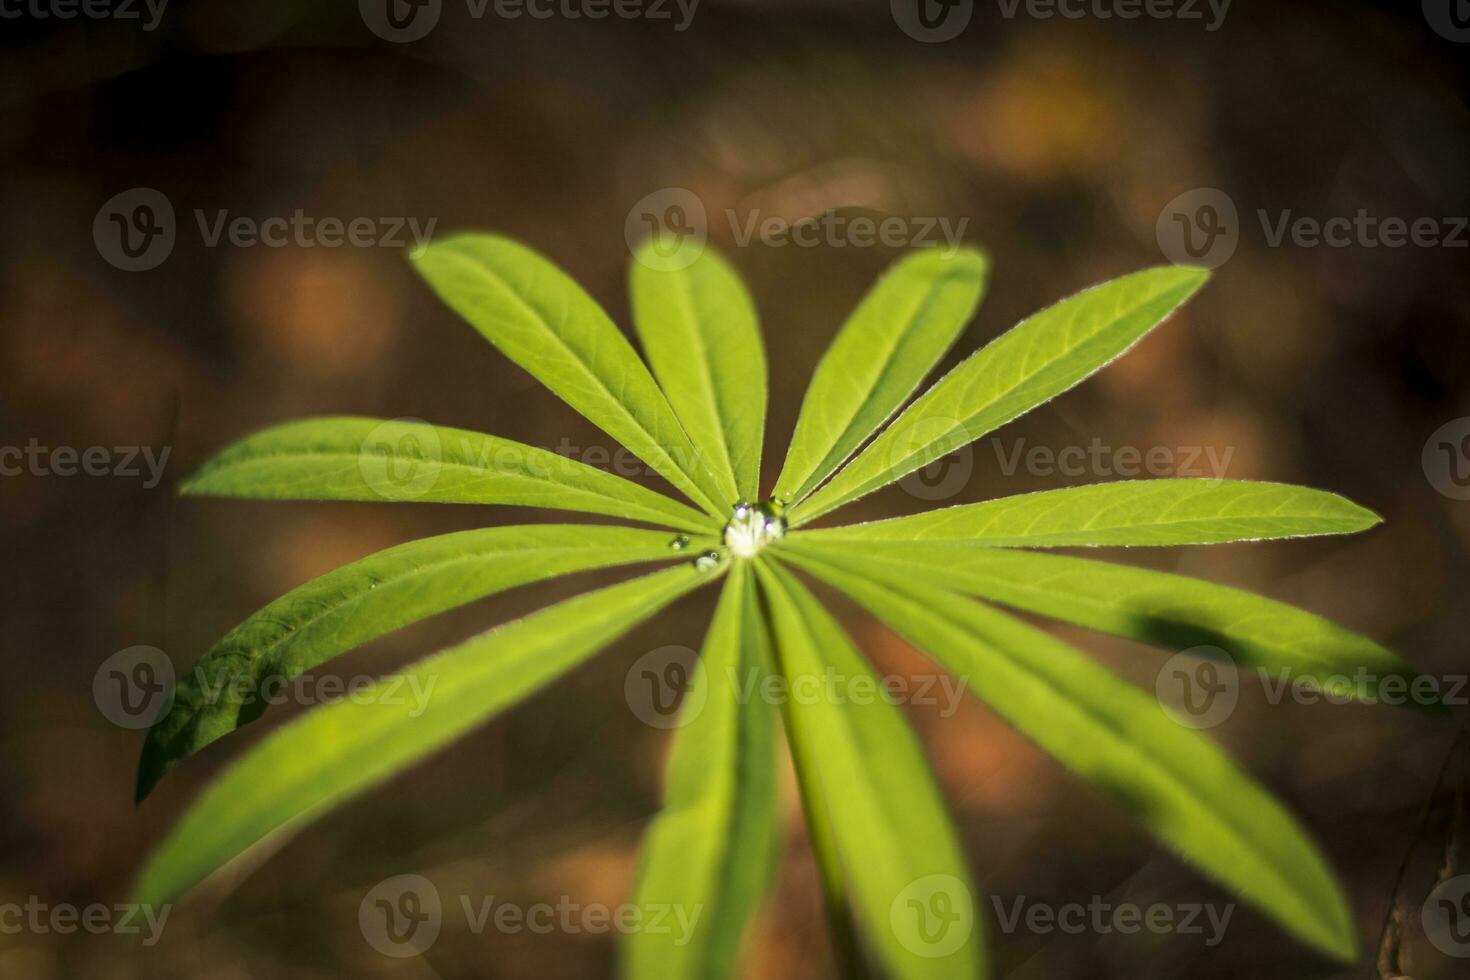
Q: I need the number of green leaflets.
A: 12